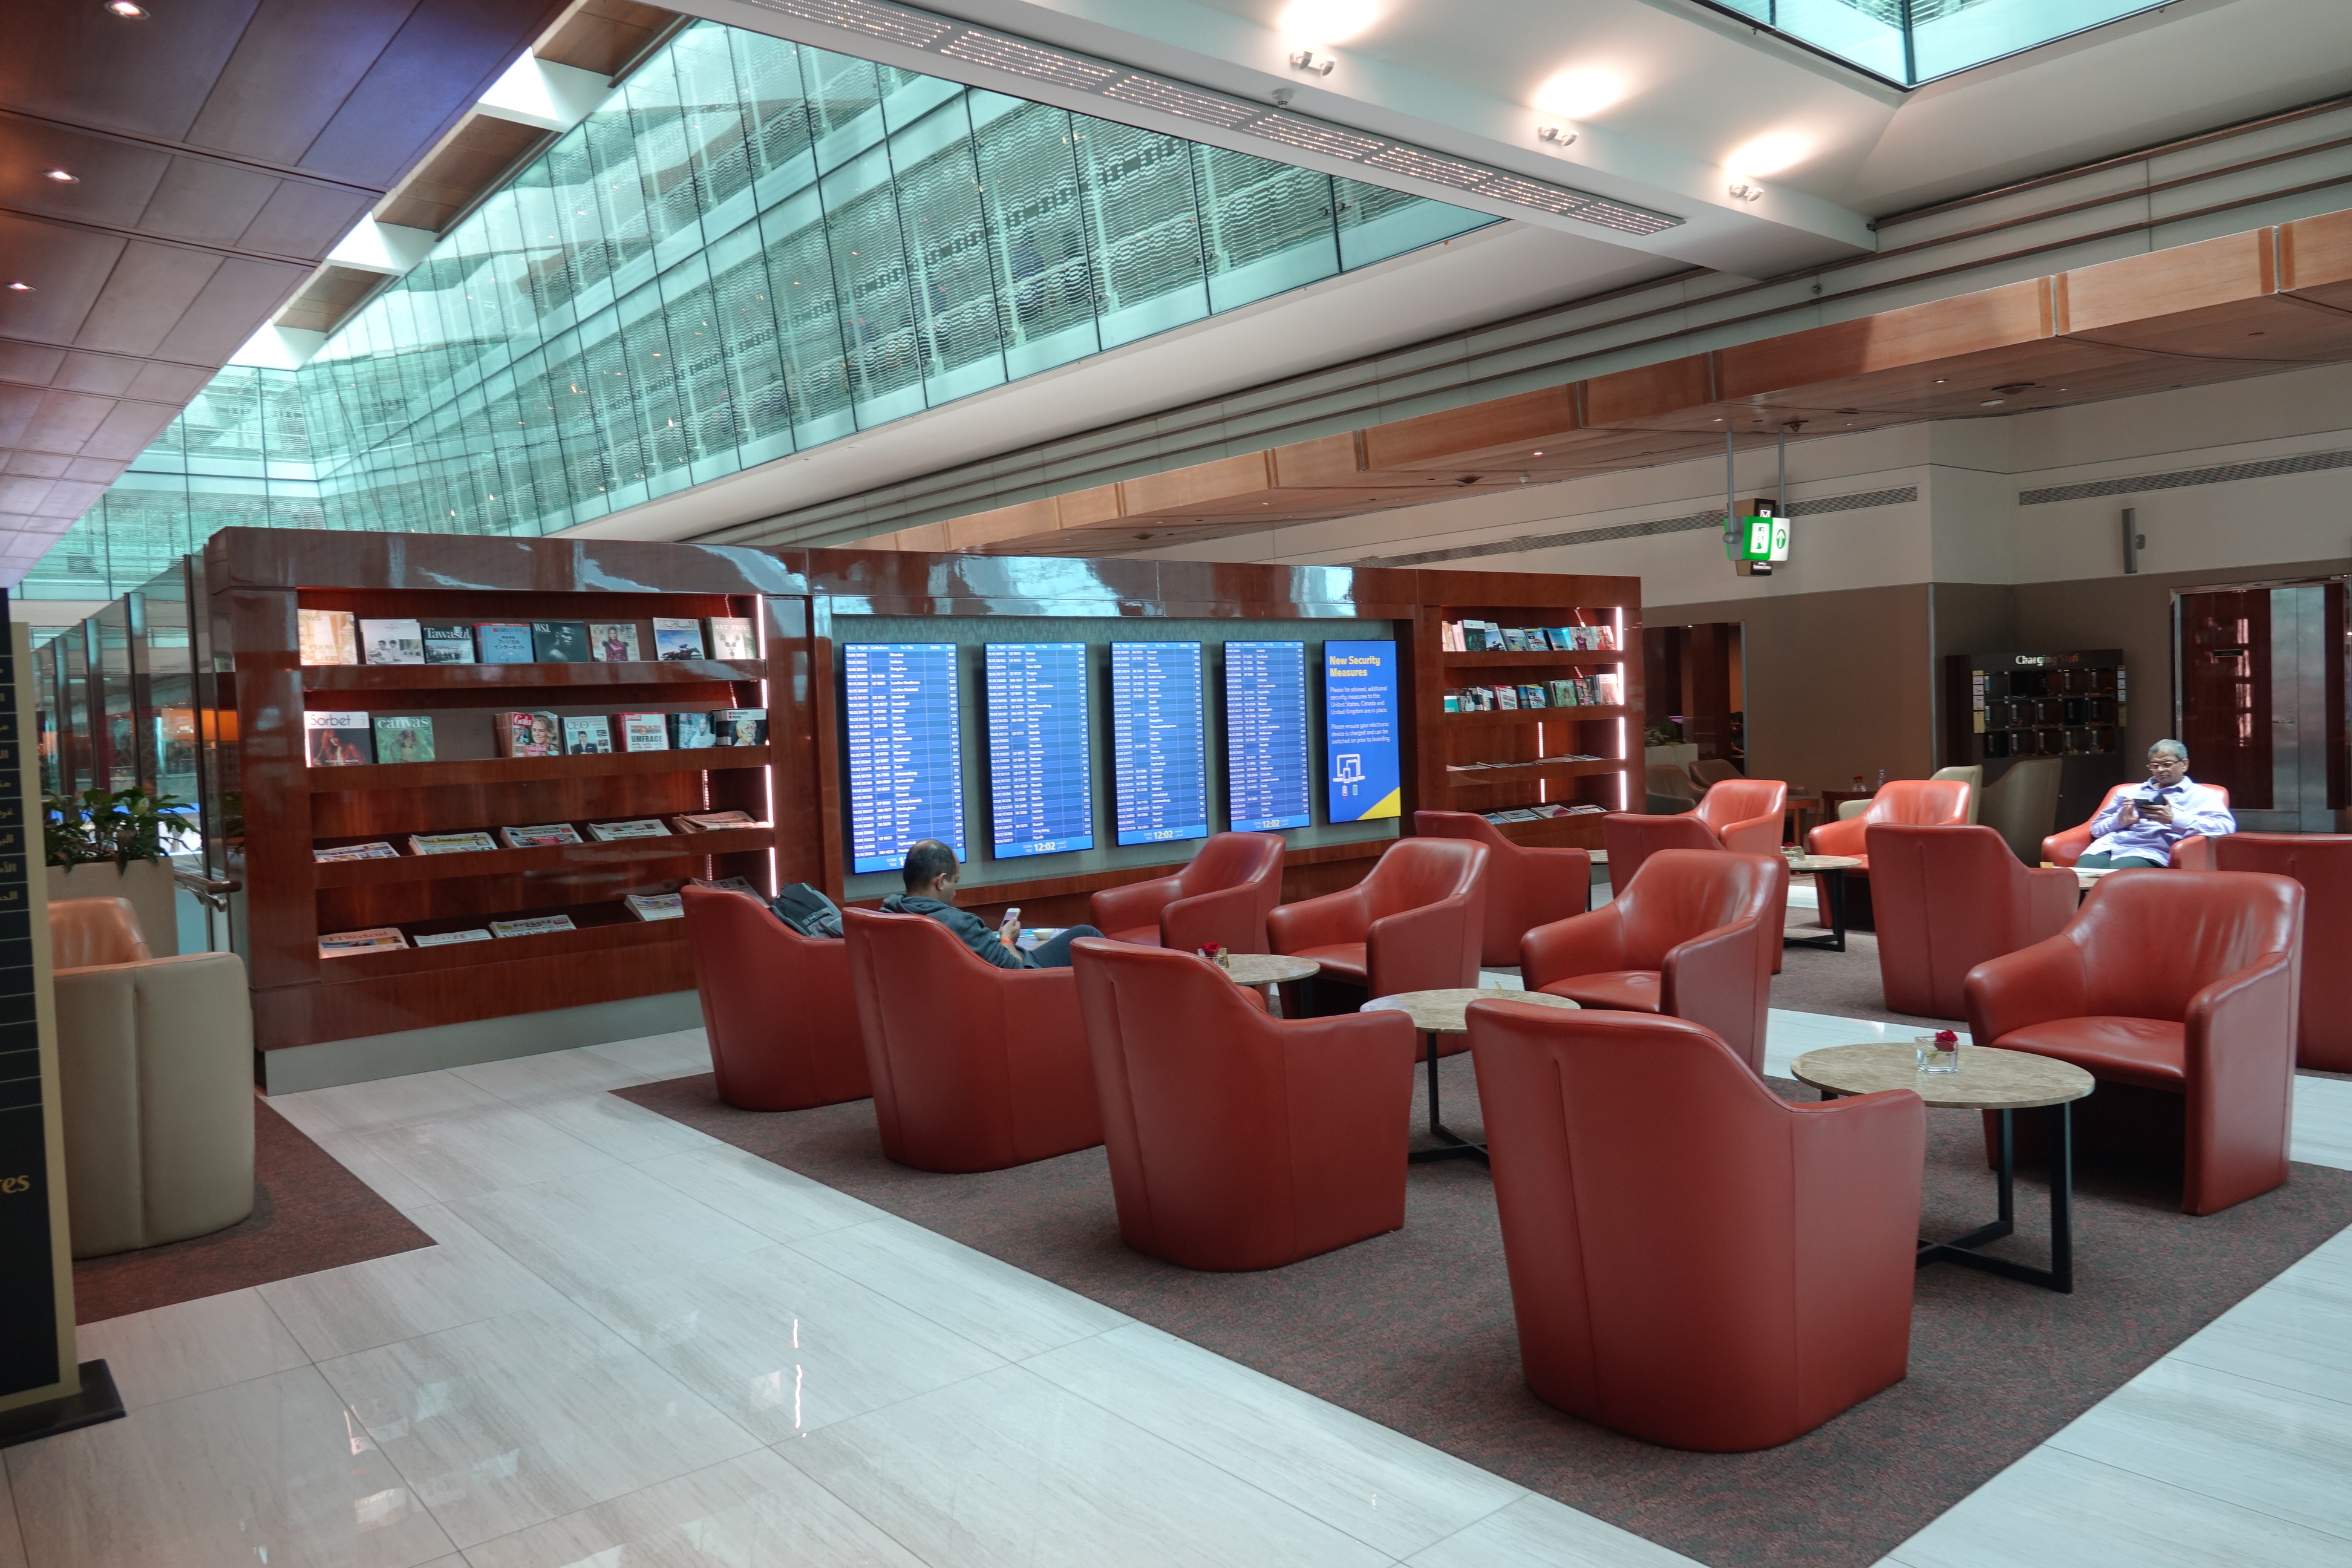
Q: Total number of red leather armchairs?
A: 15